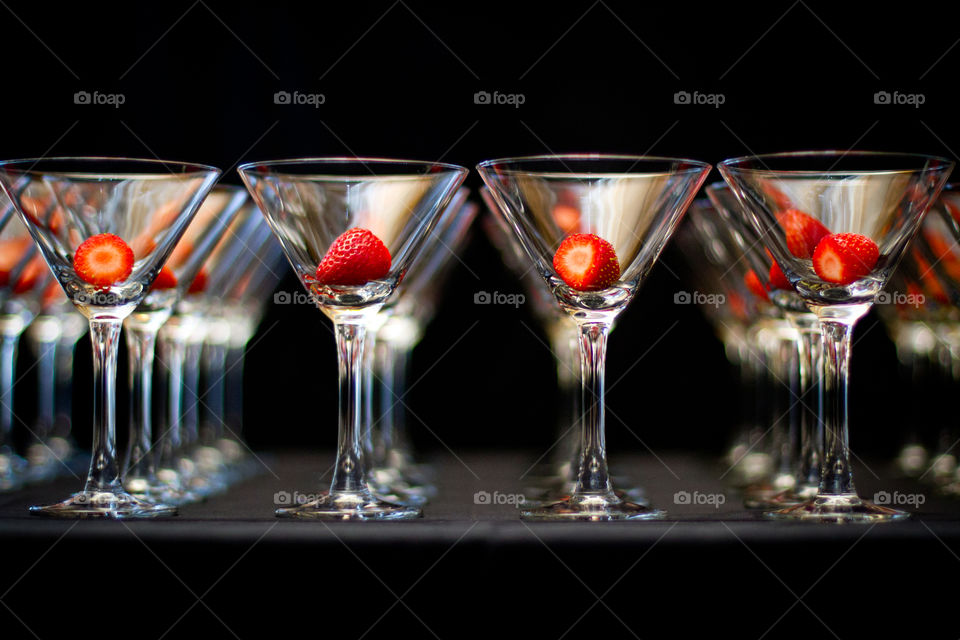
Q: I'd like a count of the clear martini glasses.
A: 4